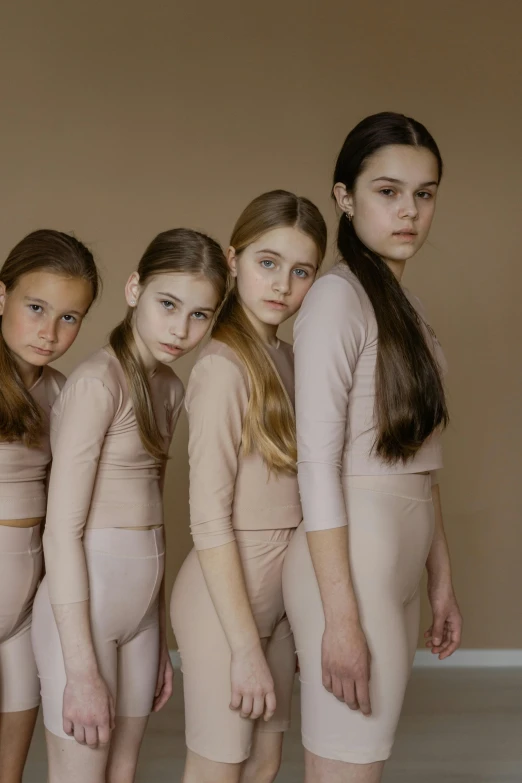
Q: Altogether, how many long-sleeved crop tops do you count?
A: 4